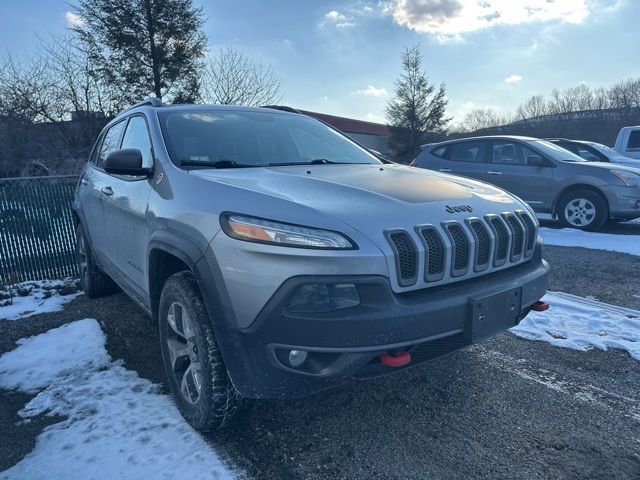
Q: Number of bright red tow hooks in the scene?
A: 2